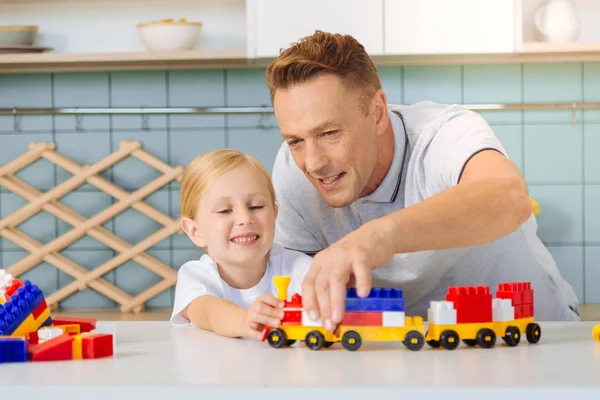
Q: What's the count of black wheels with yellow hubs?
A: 8